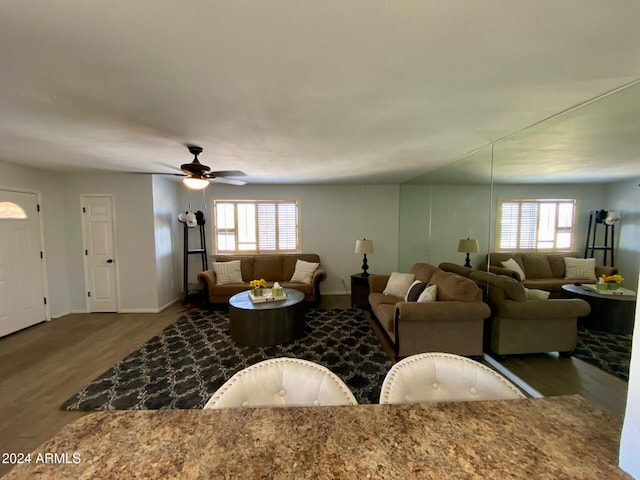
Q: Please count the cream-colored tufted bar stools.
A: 2